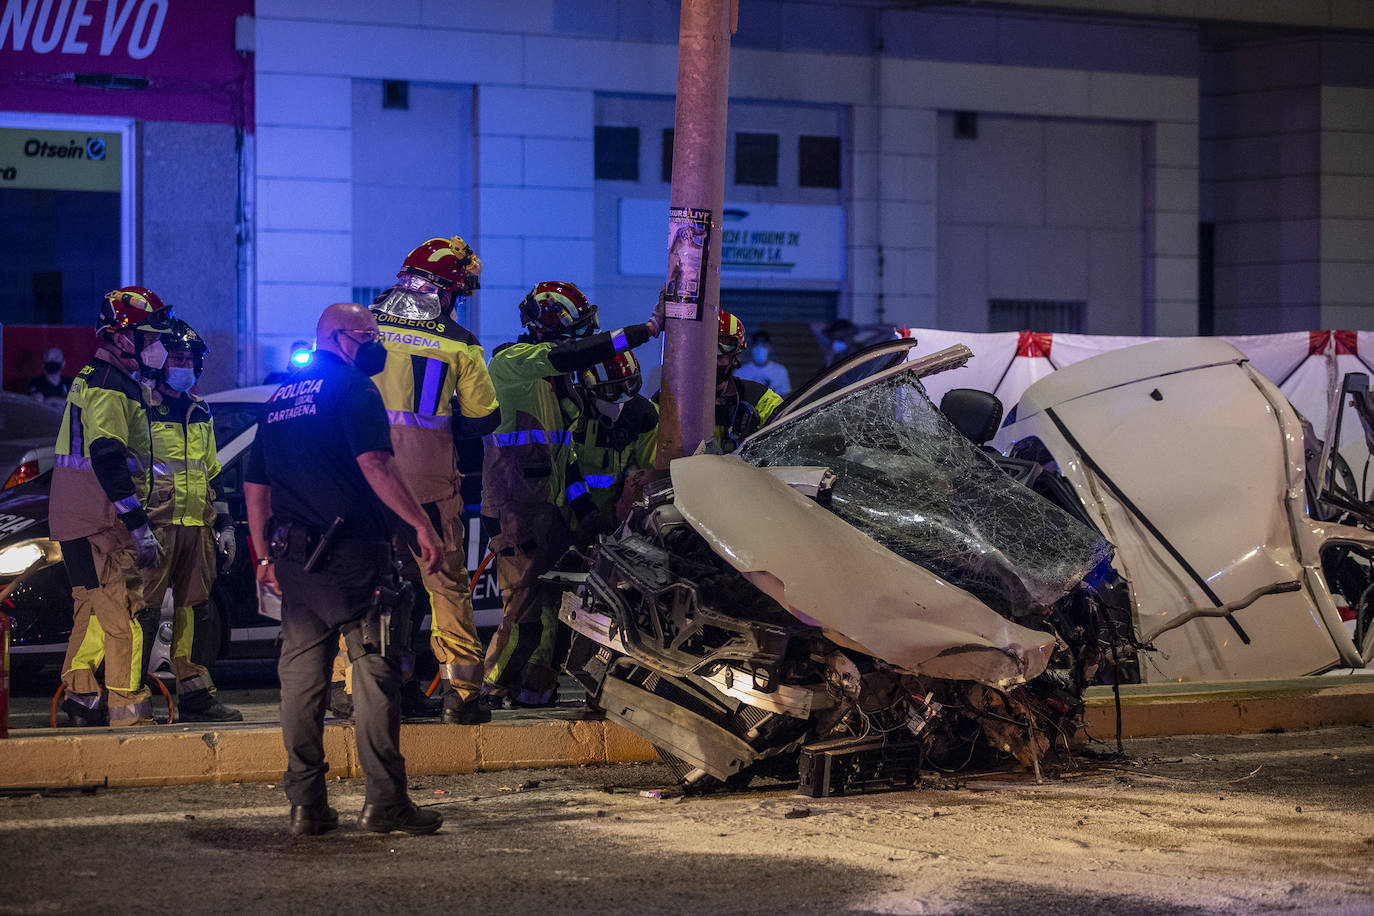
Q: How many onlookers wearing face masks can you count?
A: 3